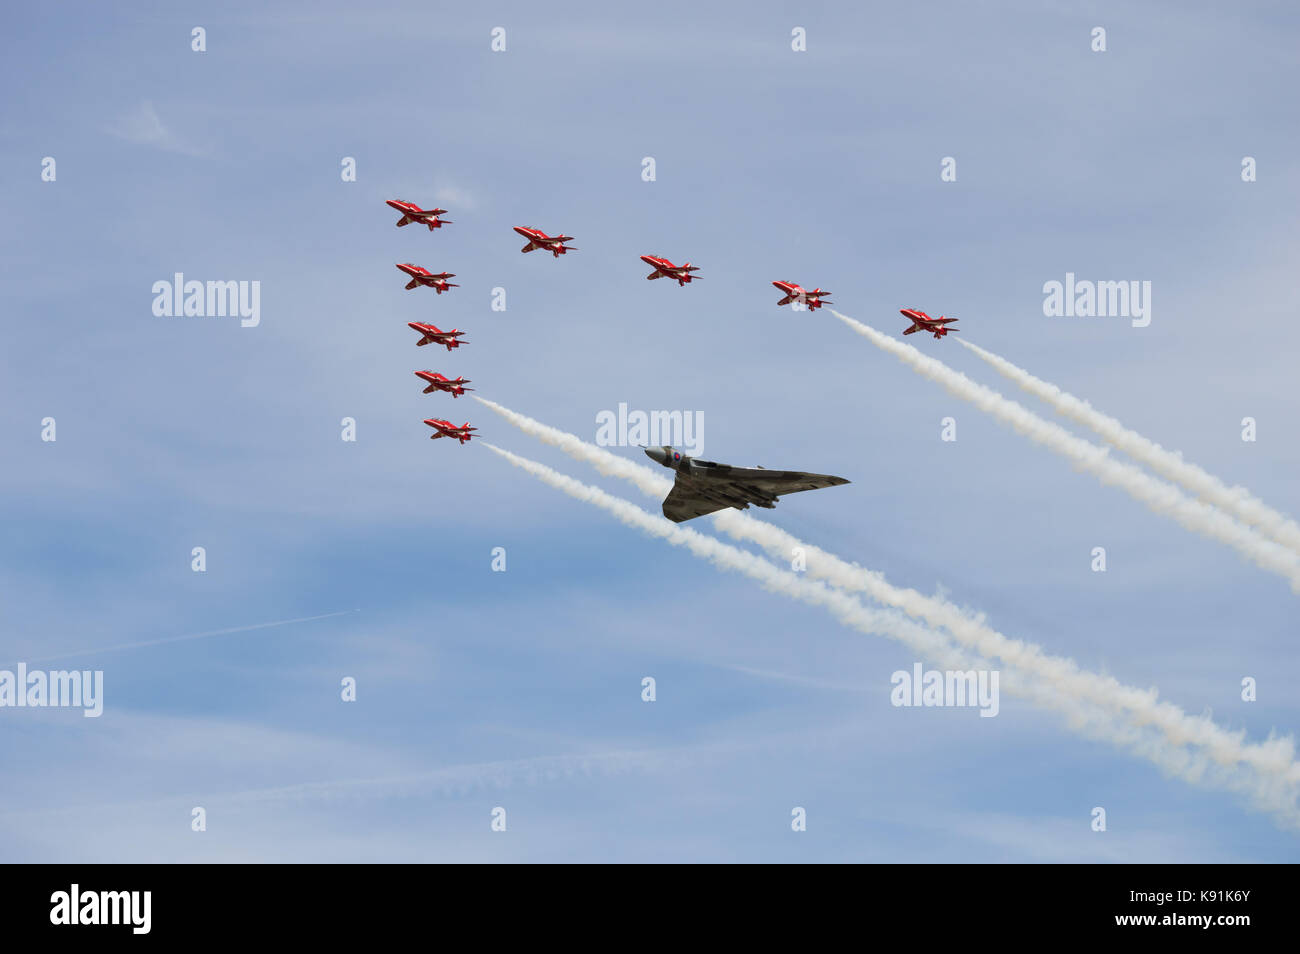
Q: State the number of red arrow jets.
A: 9